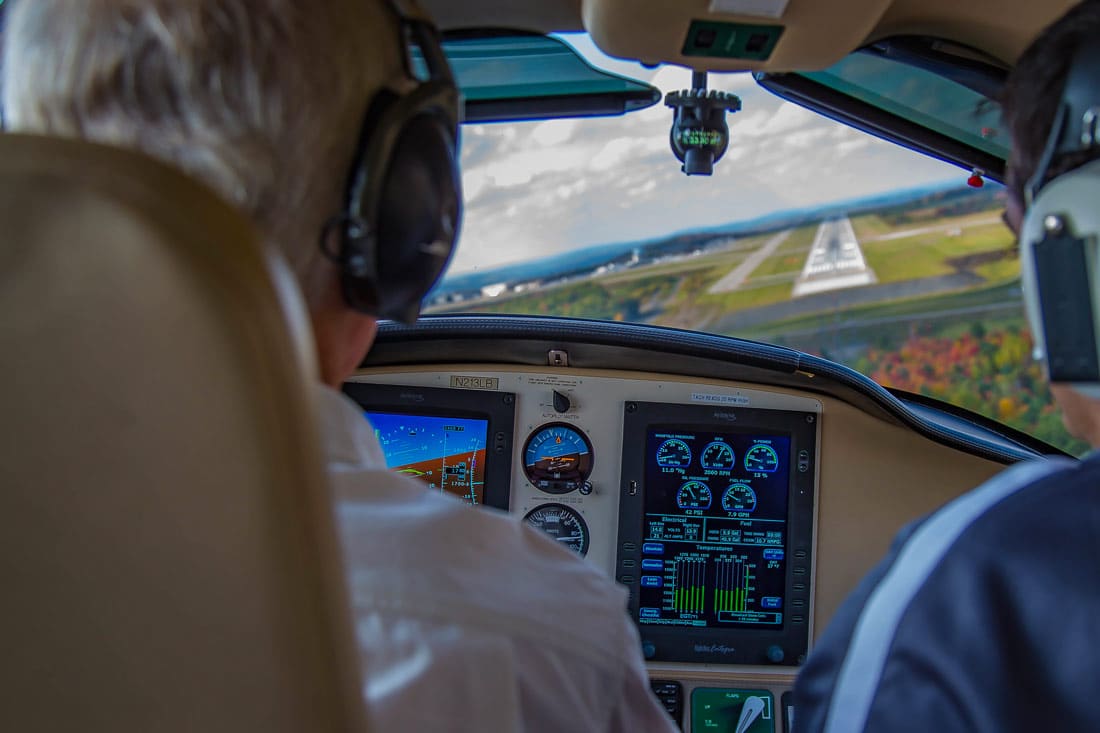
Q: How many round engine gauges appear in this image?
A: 5